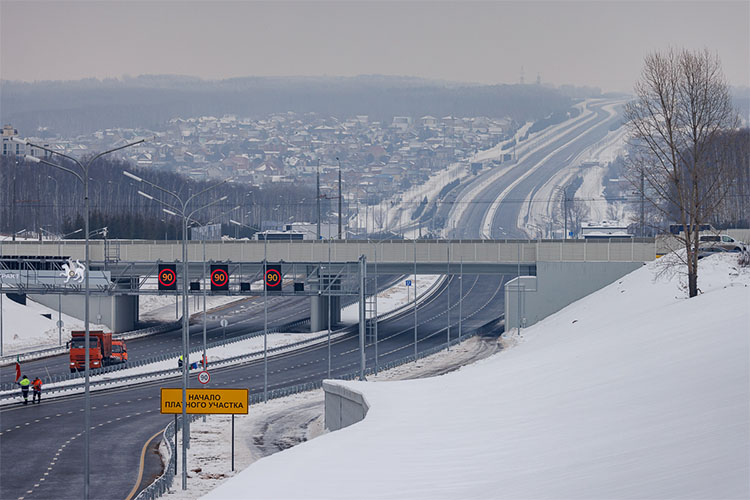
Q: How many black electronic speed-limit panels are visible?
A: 3